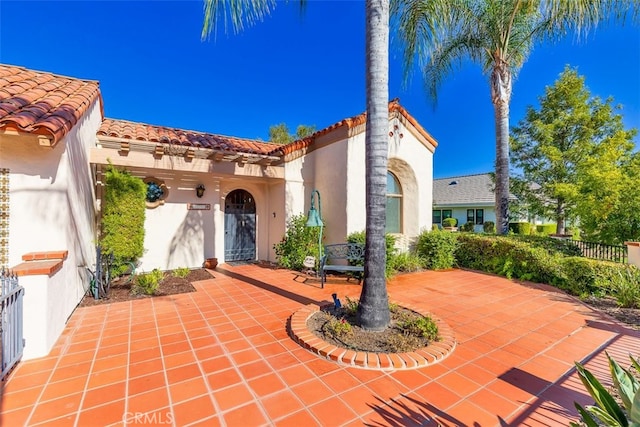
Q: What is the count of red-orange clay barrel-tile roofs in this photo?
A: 3